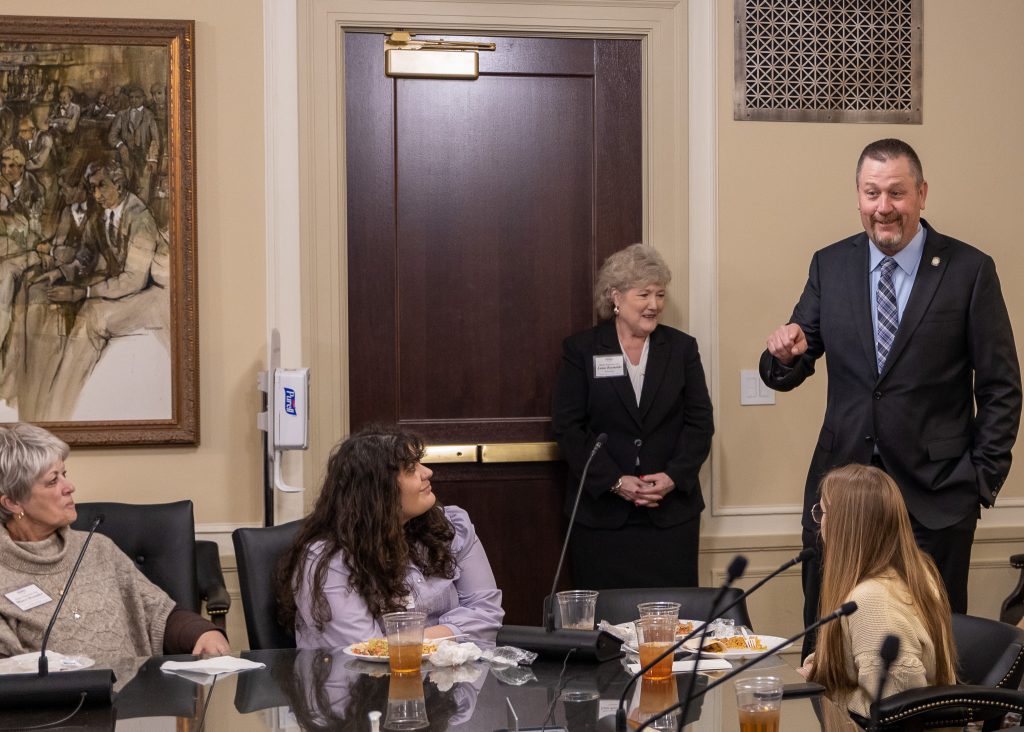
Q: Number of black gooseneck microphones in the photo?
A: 6